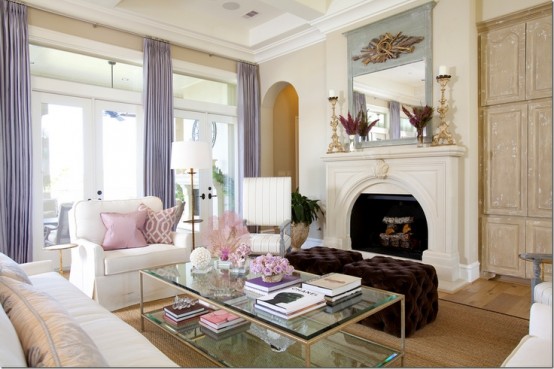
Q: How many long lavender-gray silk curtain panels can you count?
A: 3